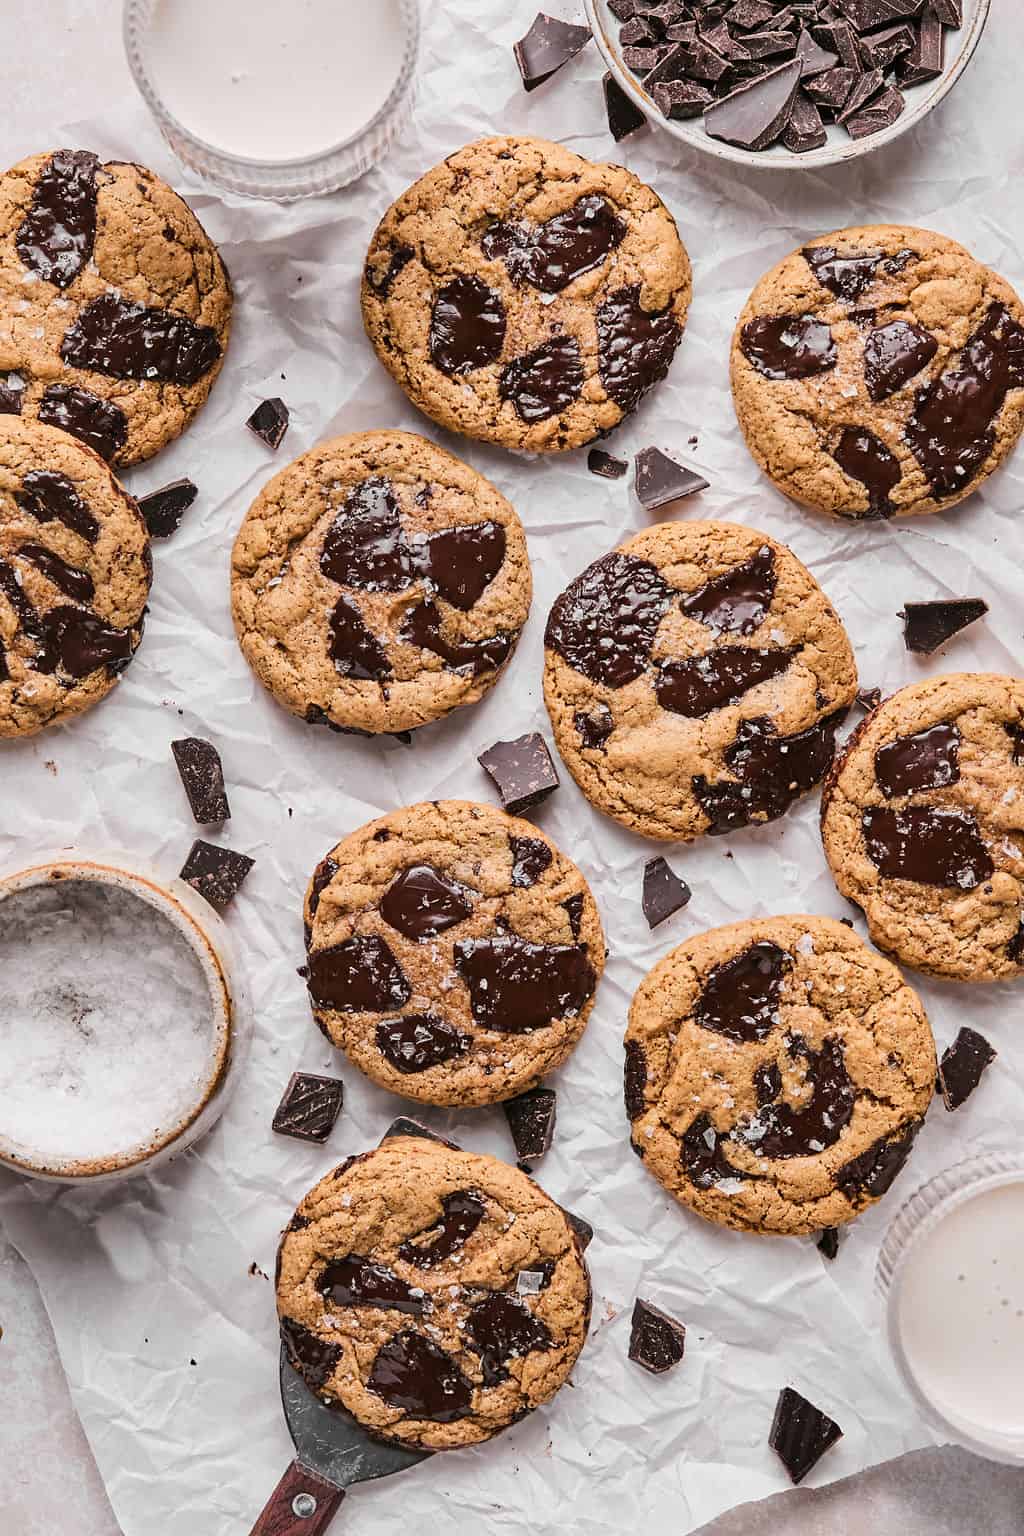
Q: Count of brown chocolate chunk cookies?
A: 10